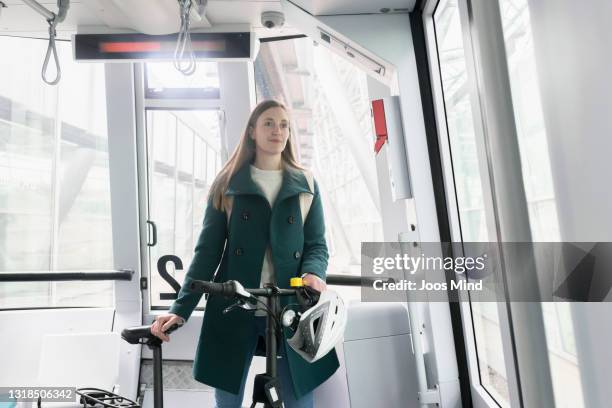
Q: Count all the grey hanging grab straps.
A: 3